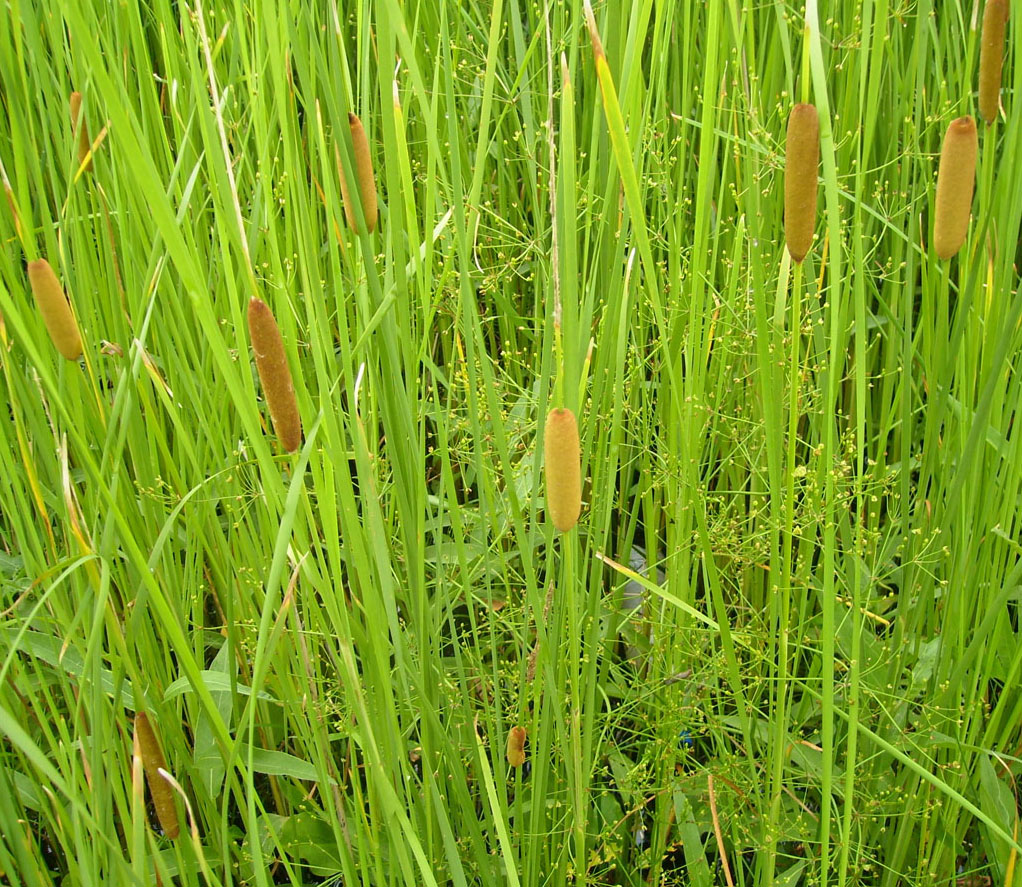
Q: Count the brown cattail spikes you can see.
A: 10